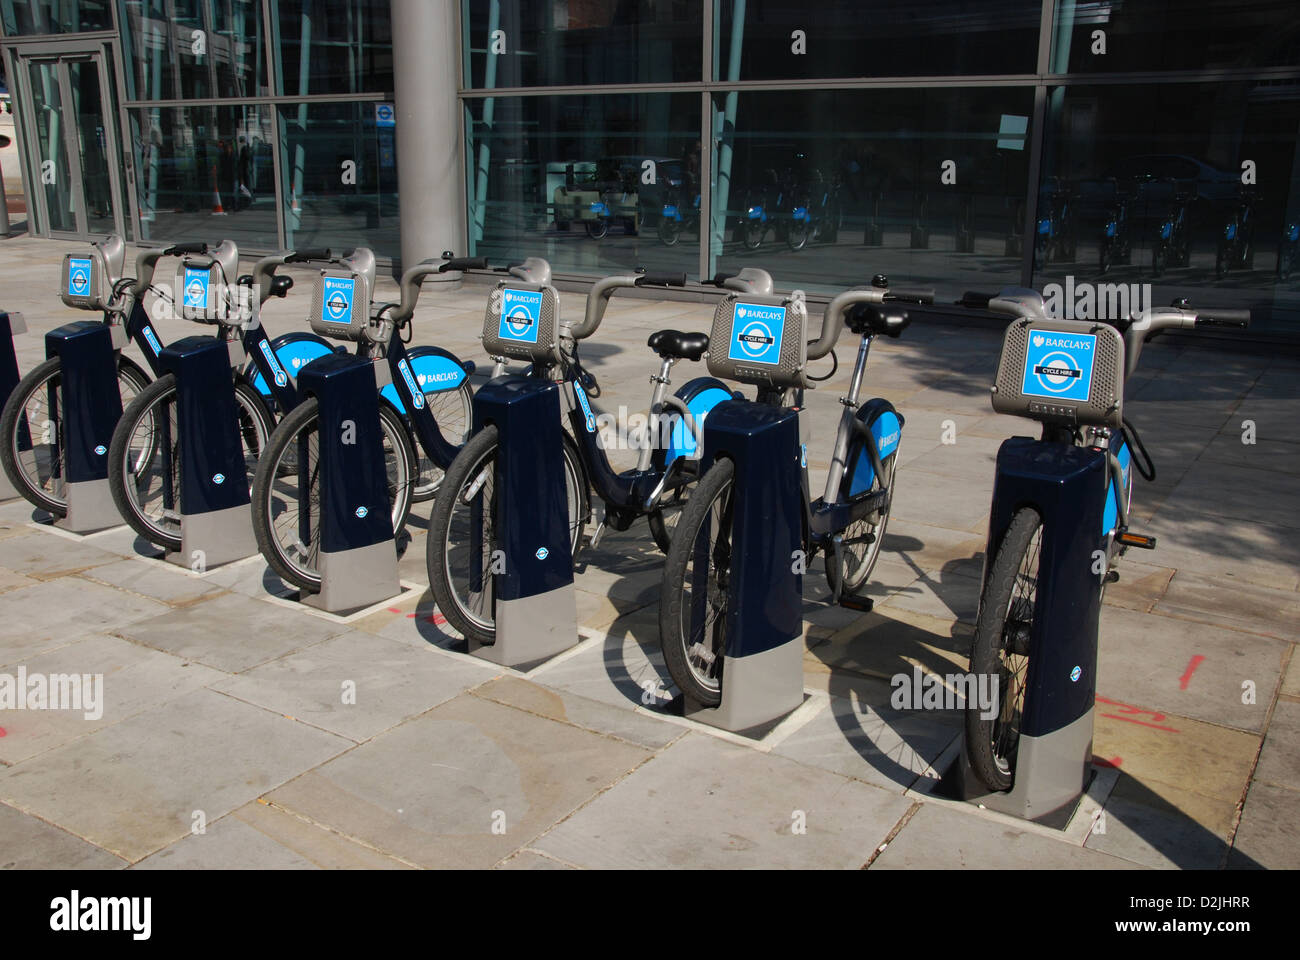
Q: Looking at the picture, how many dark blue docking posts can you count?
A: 7